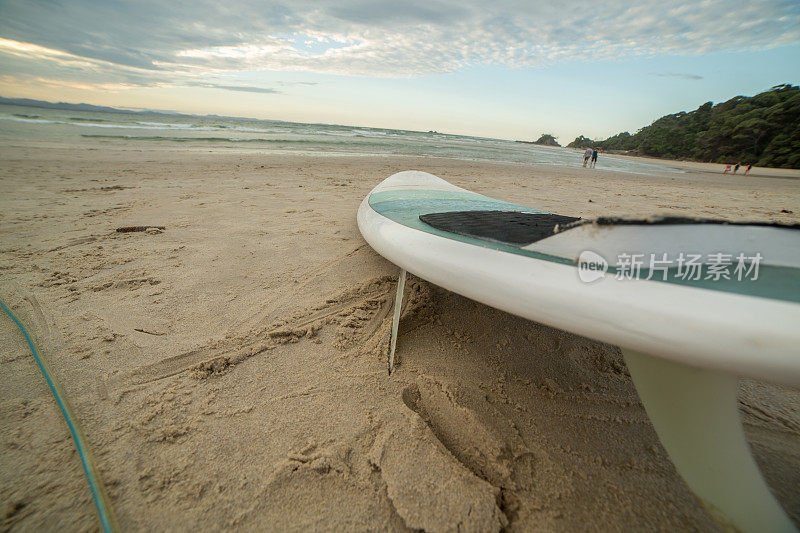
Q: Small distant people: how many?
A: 5